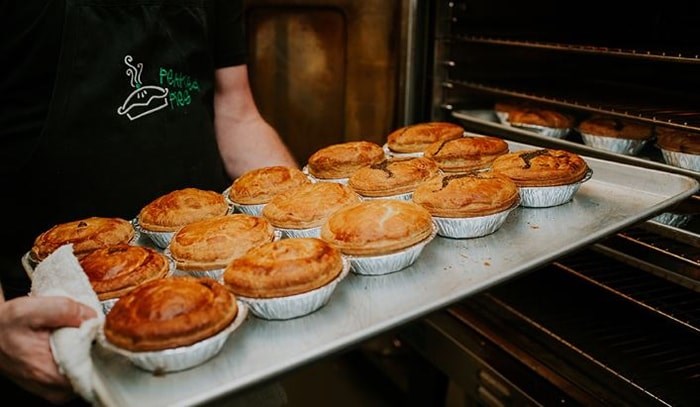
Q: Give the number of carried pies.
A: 15